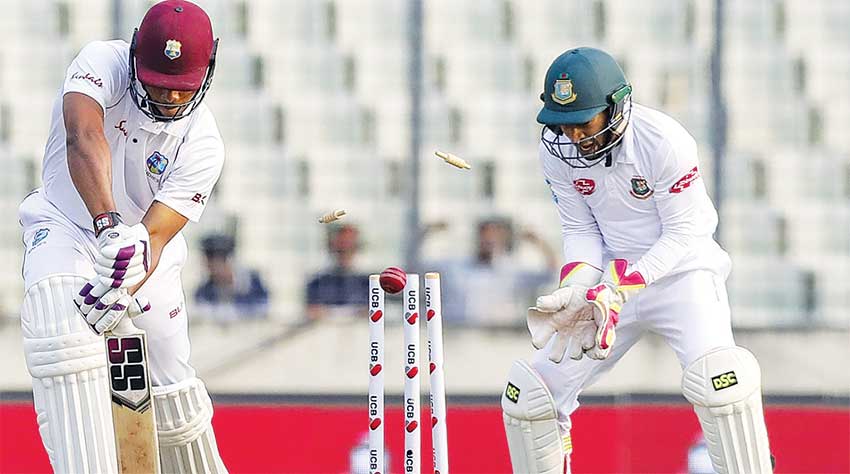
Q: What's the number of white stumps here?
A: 3